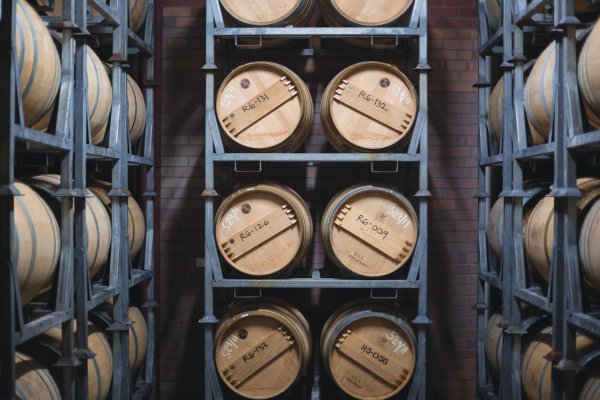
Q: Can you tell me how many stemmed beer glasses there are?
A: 0